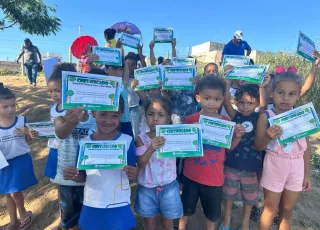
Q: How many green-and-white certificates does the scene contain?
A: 15